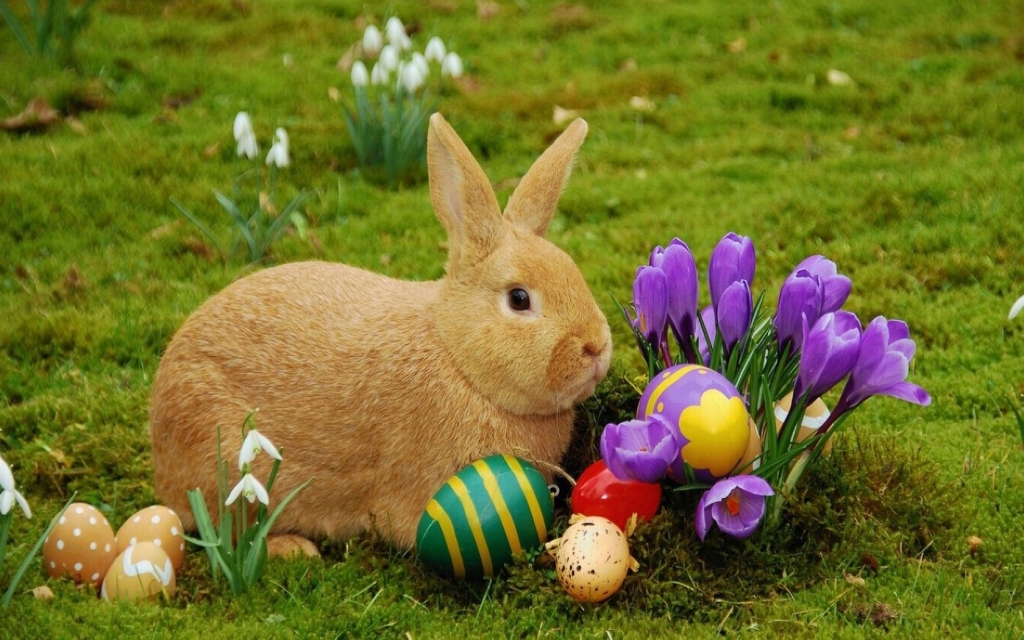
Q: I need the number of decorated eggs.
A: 9